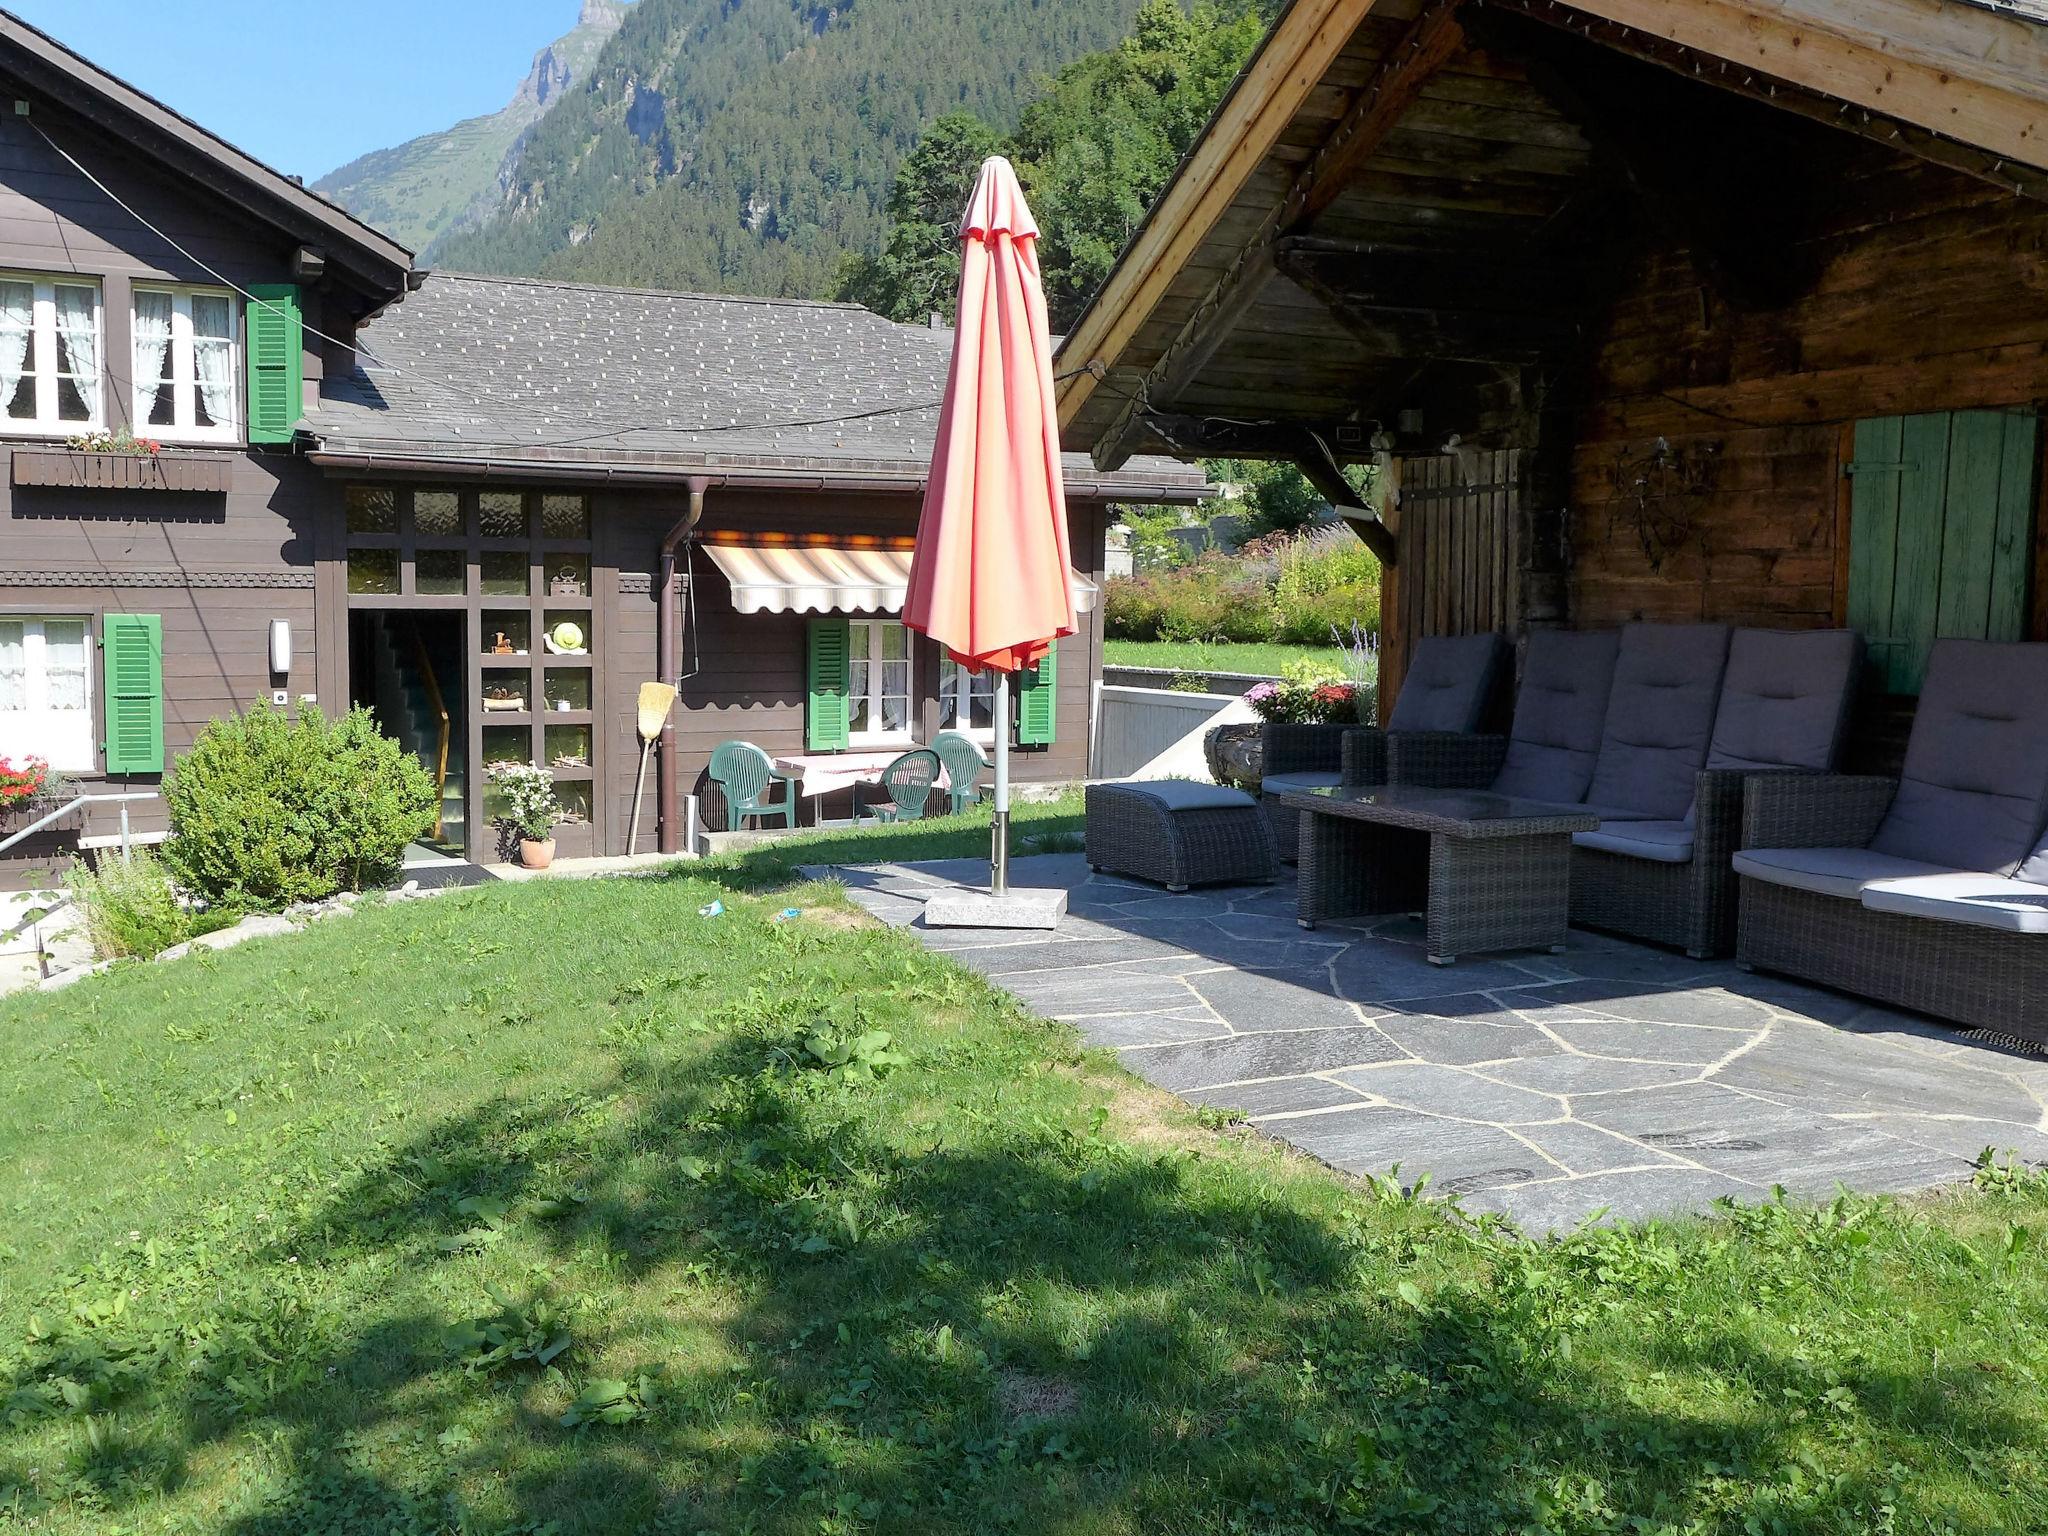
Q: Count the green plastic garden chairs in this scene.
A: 3